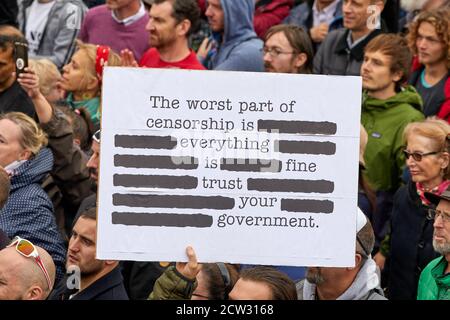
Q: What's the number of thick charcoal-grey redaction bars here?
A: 10